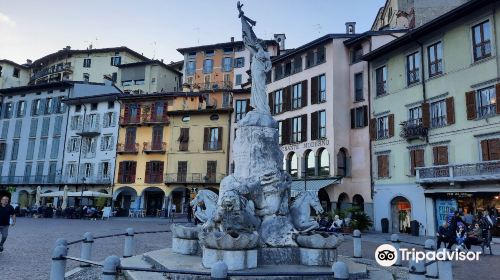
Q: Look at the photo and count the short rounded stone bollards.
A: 12